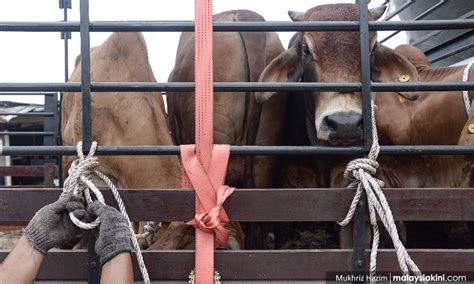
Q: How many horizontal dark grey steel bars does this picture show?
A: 3